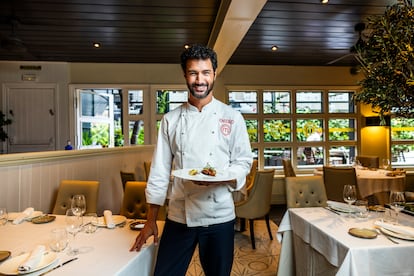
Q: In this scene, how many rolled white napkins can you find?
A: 5